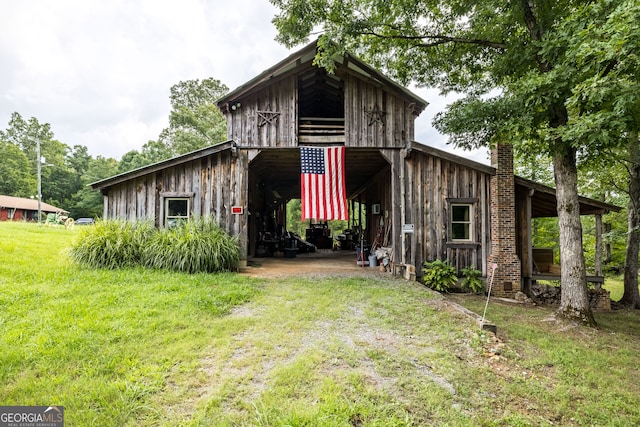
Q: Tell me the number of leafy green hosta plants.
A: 2